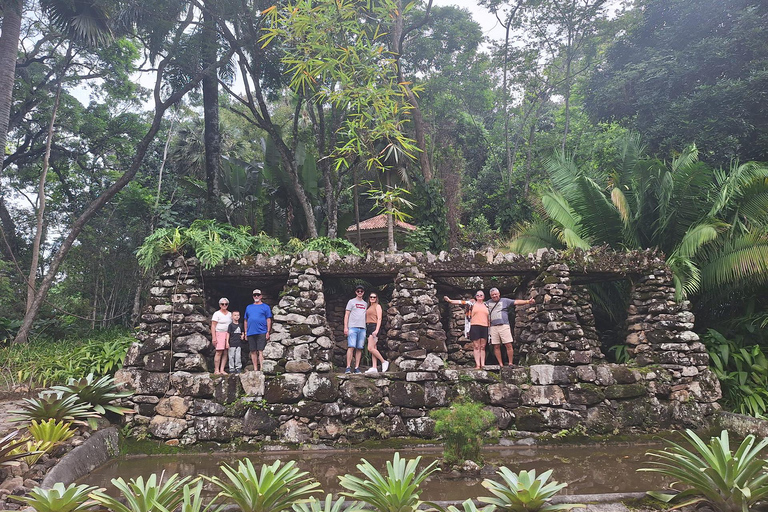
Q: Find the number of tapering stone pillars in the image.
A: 5